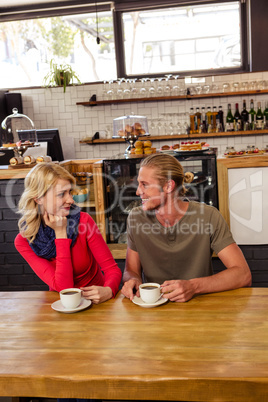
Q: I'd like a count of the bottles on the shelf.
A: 12